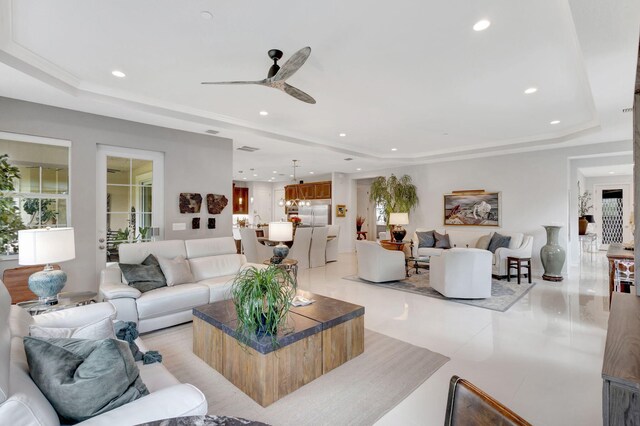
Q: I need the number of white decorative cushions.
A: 2